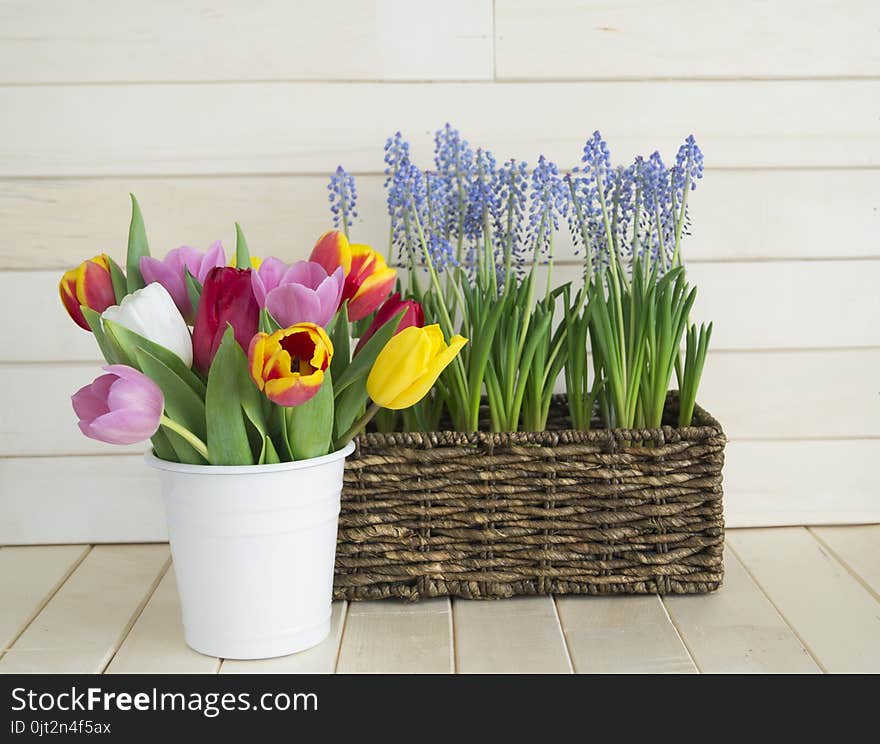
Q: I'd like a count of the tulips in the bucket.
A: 11